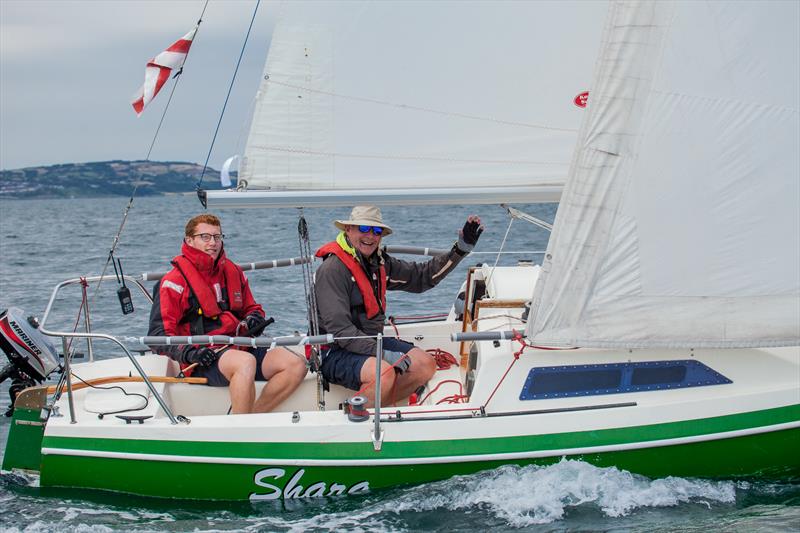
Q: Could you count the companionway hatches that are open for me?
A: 1